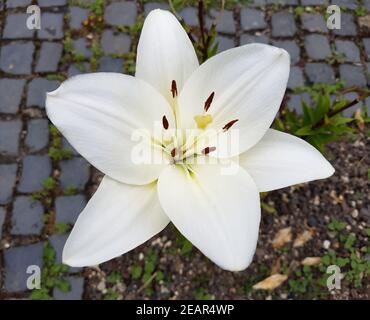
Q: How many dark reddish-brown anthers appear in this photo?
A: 6